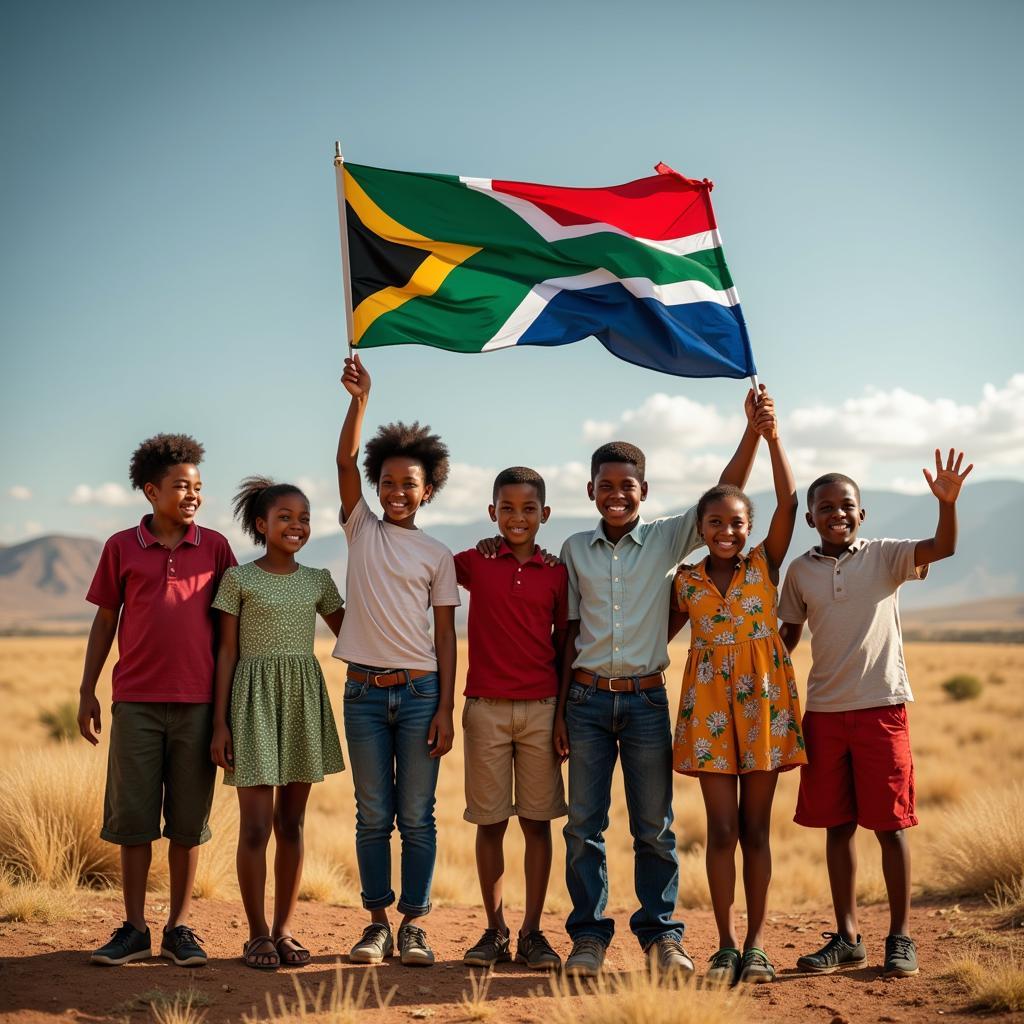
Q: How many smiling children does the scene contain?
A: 7